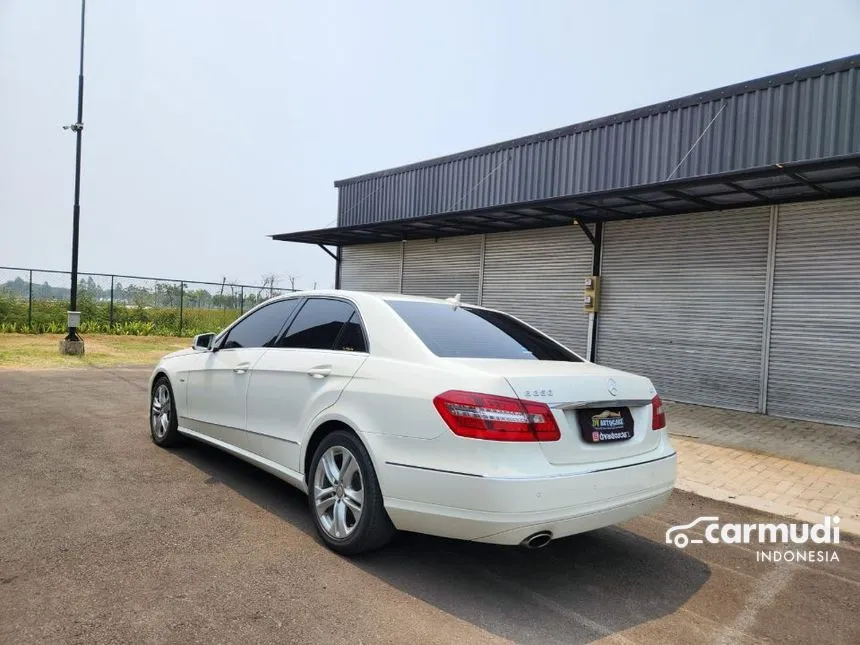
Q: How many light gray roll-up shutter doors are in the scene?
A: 5